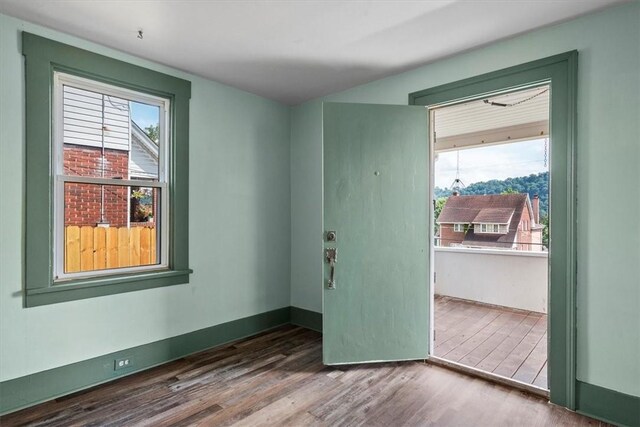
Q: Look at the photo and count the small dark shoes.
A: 0